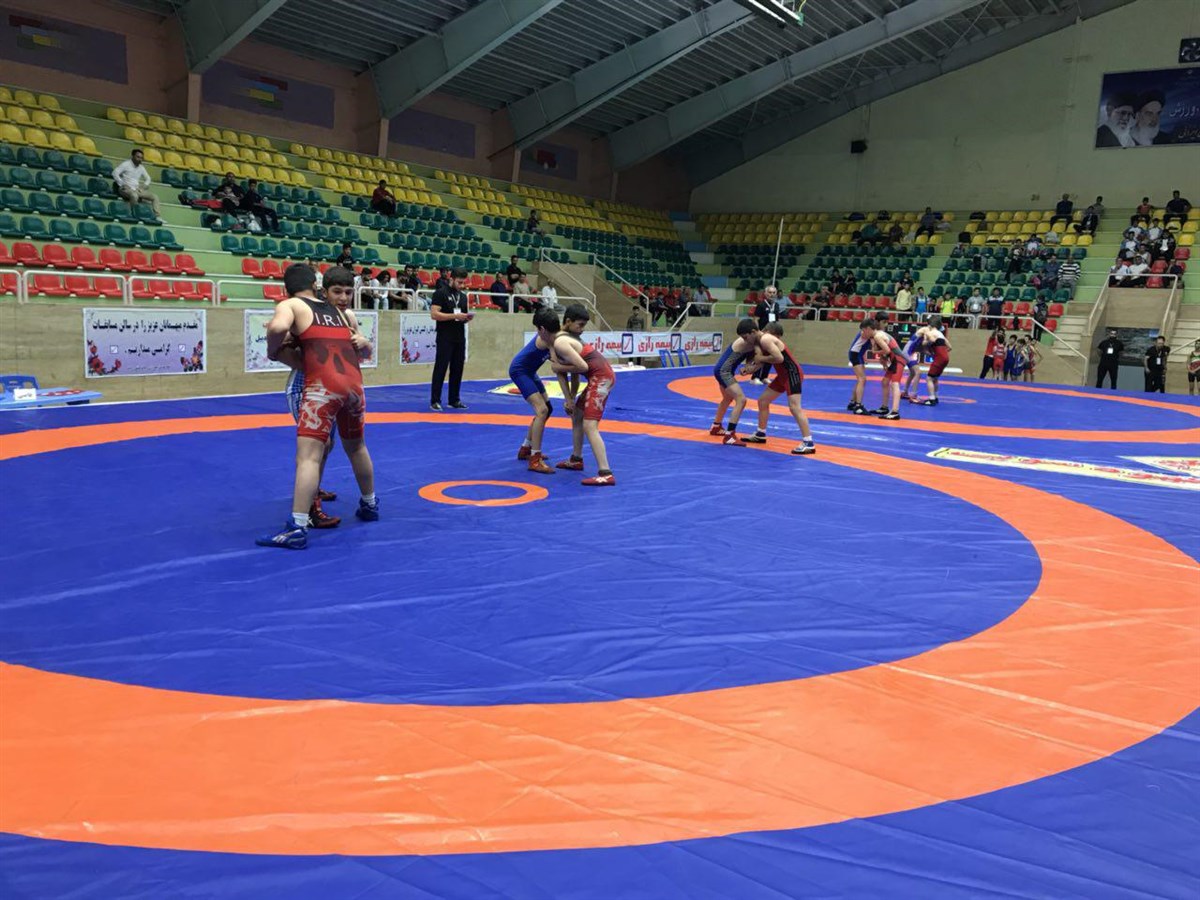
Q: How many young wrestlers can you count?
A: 10